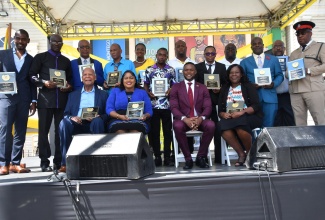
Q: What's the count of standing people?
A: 12